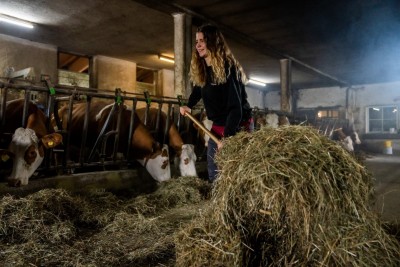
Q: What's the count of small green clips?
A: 4